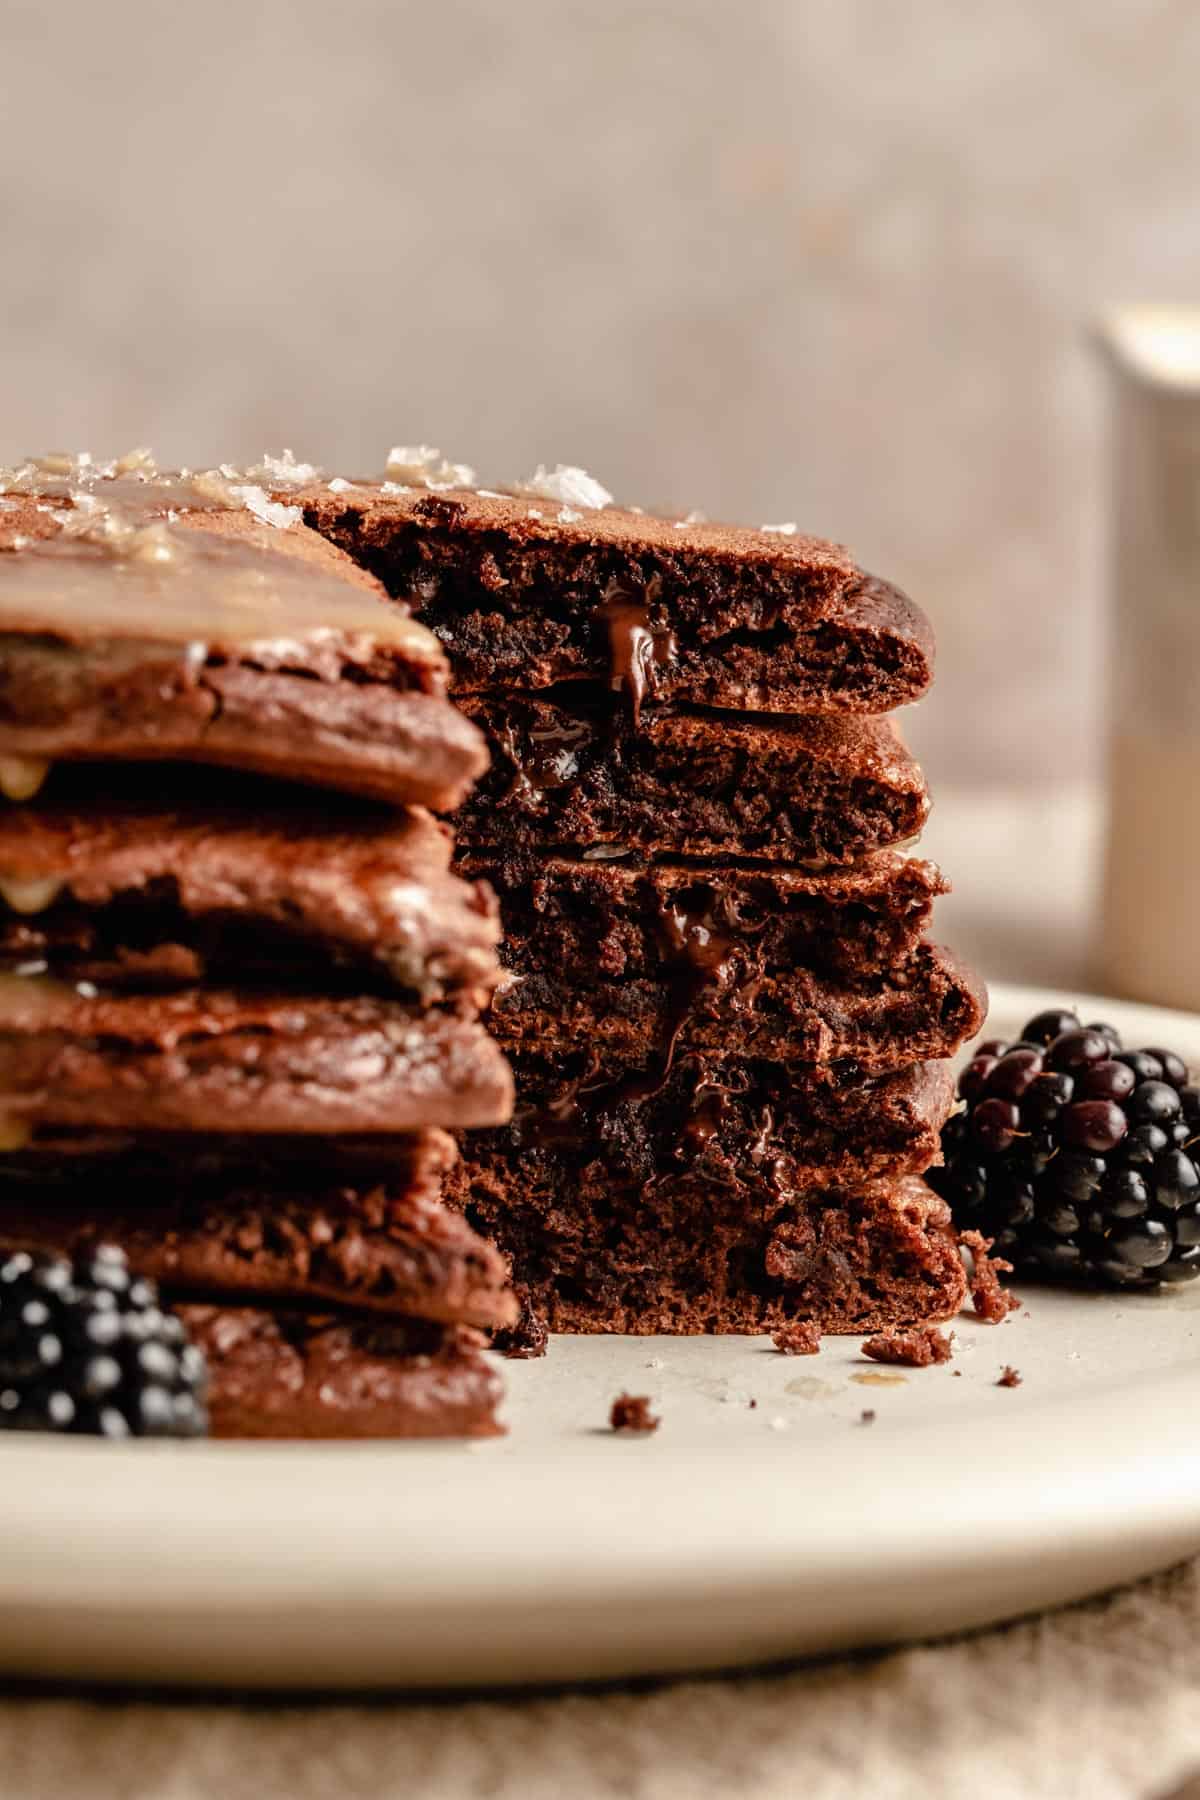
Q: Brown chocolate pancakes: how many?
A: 5